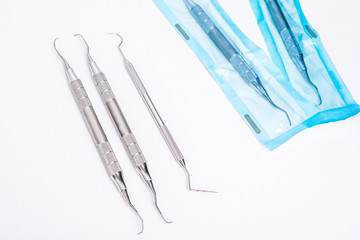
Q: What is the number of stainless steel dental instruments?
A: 5